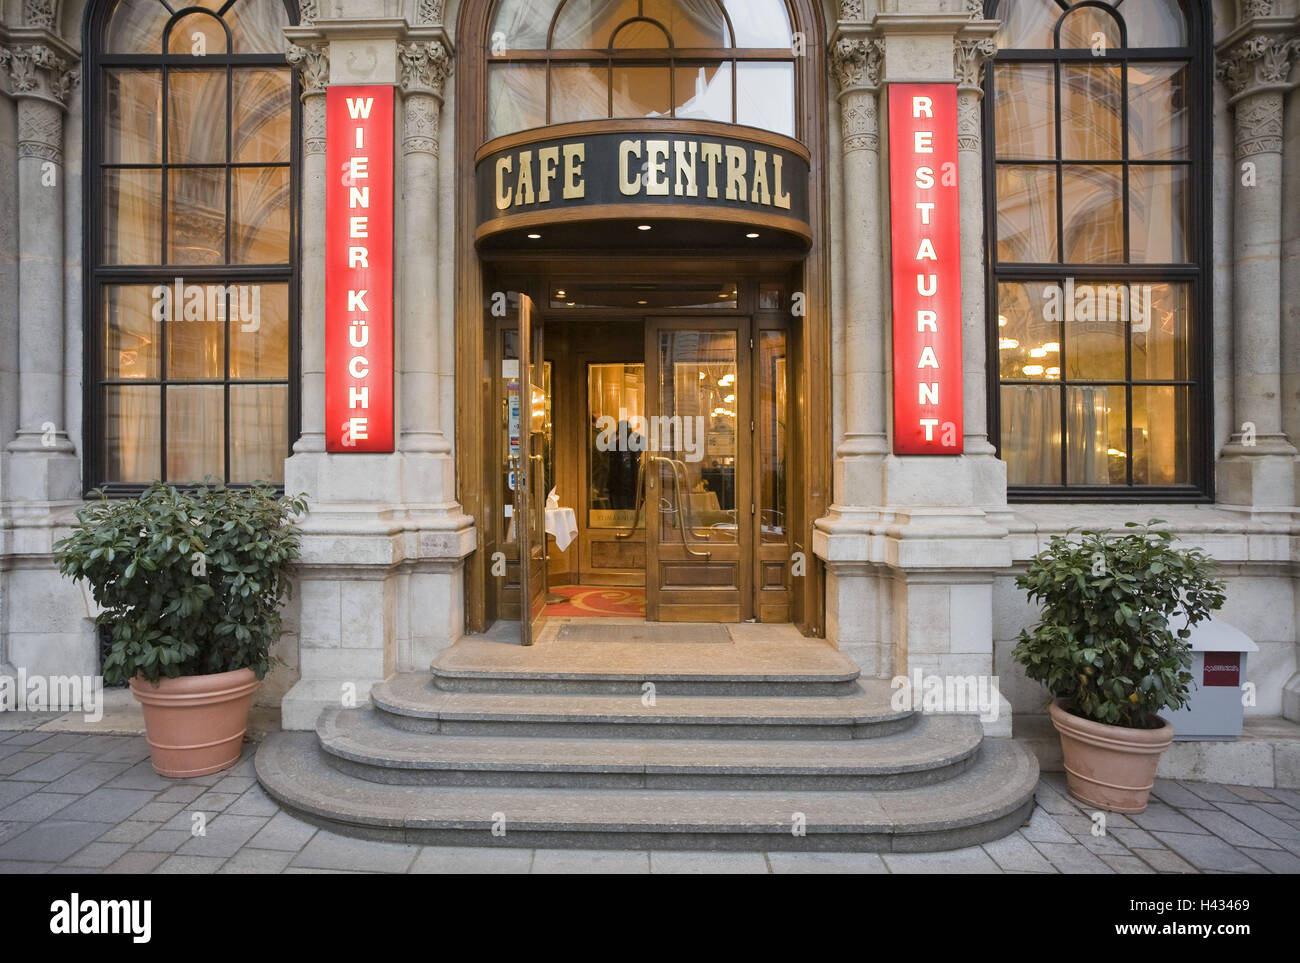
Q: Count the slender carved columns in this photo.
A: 6